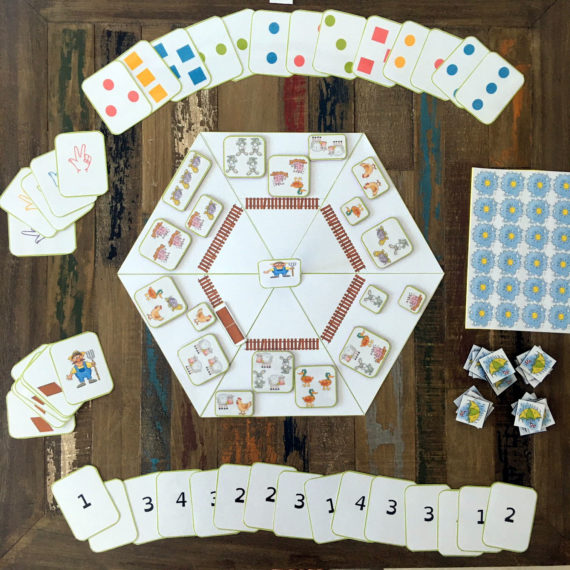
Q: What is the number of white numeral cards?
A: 15